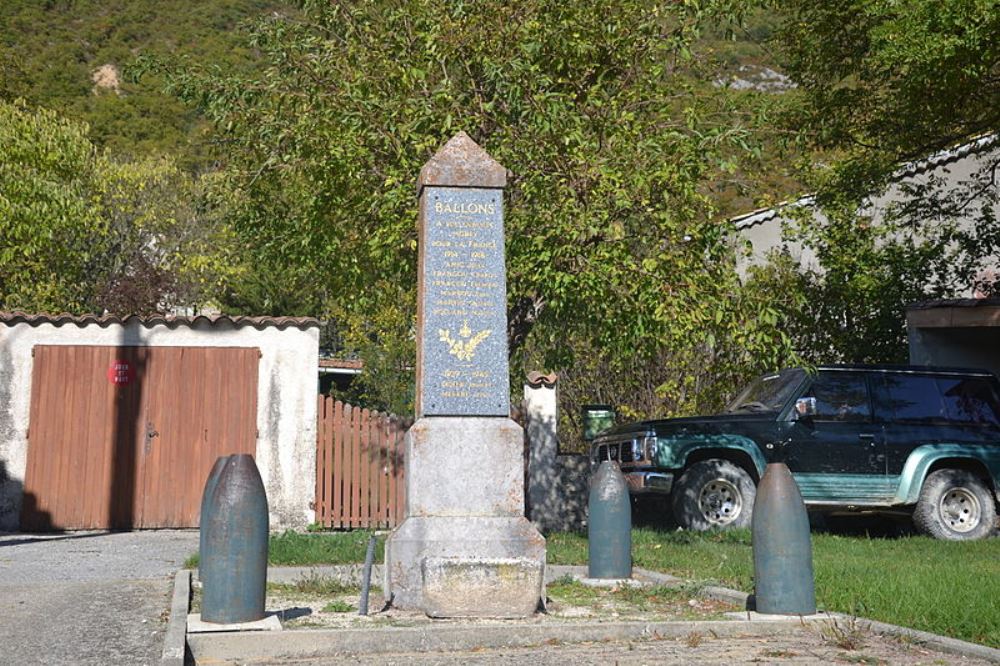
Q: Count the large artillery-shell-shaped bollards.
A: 4